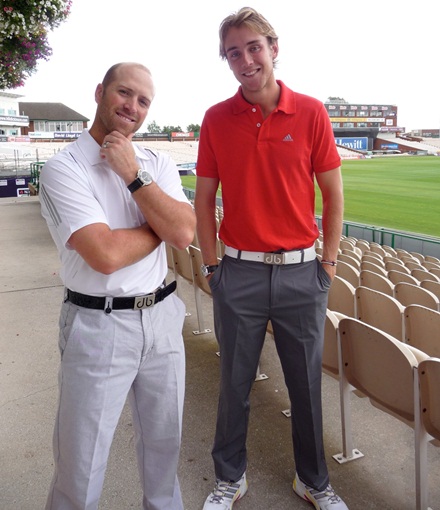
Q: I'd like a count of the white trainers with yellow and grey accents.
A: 2